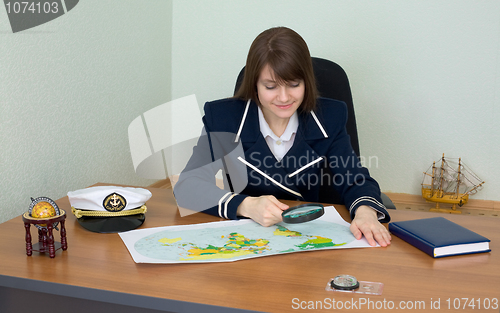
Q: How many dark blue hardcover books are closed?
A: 1